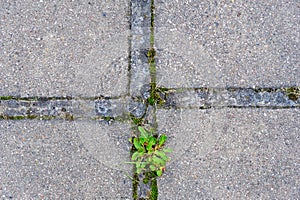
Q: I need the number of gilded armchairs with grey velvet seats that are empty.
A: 0